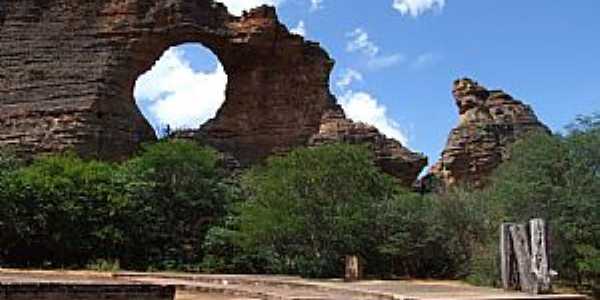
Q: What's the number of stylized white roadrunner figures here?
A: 0